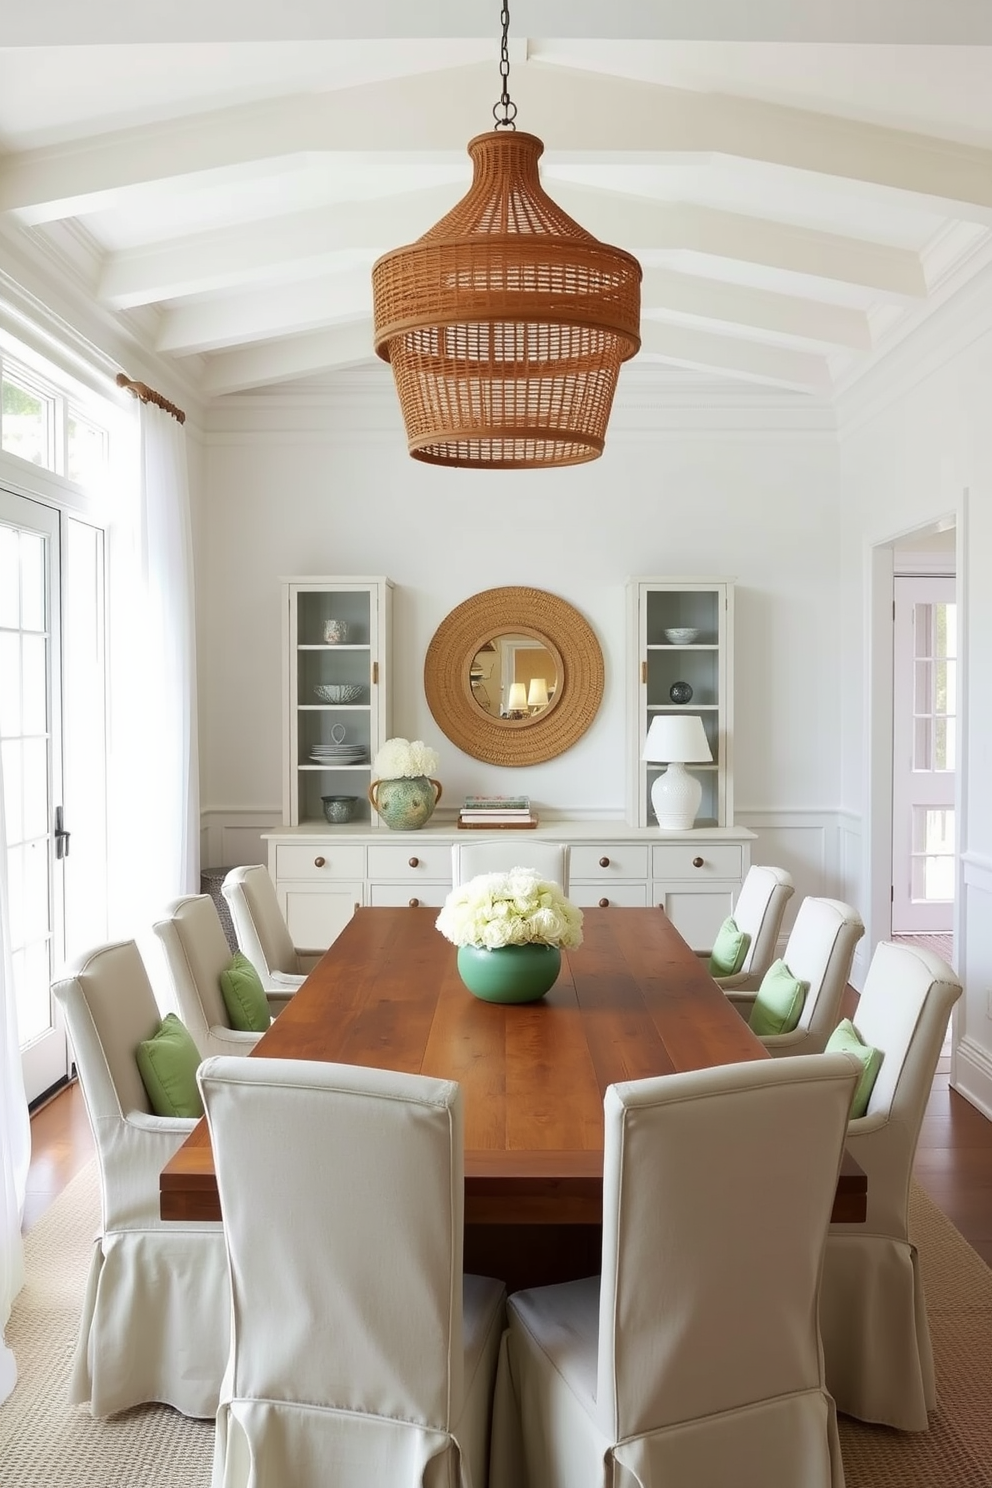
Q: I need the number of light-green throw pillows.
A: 5